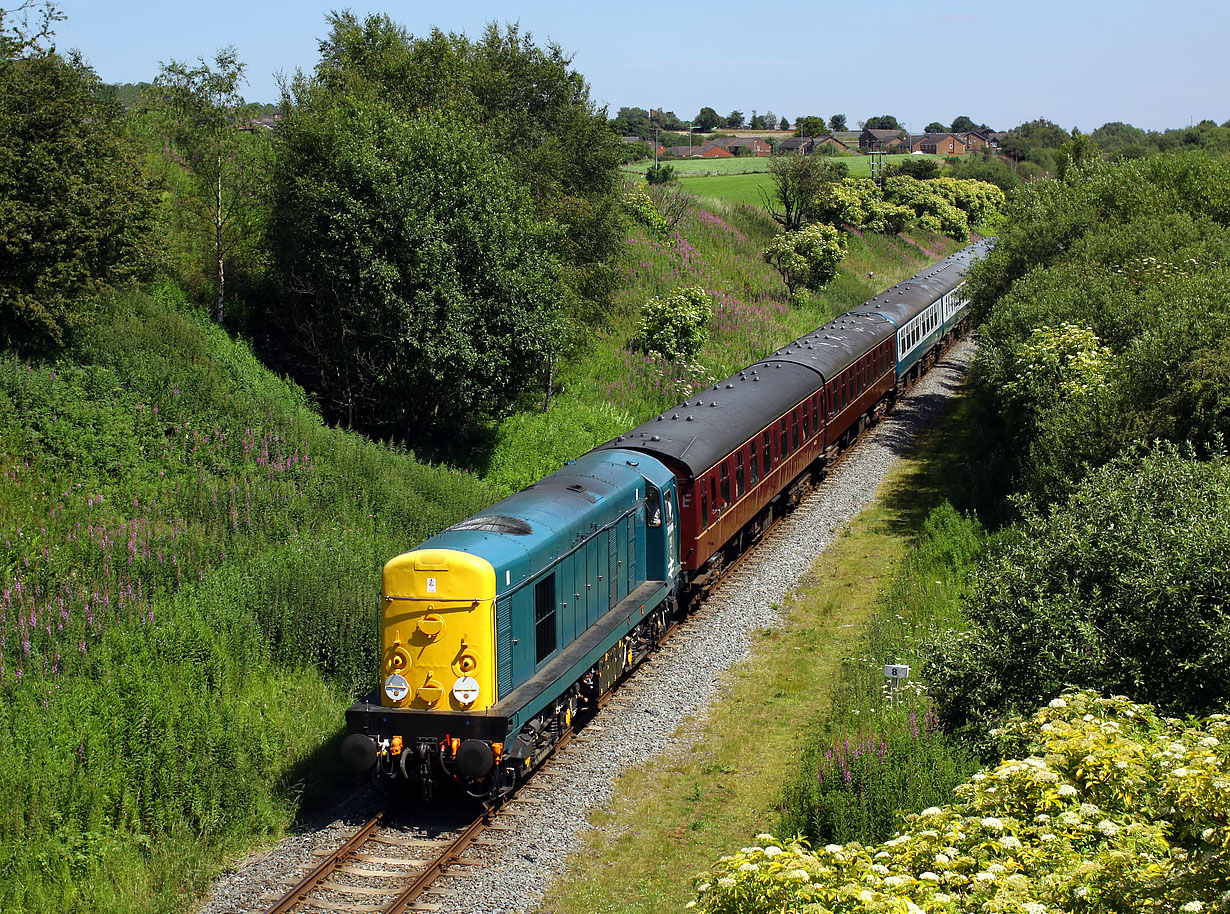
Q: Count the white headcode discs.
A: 2